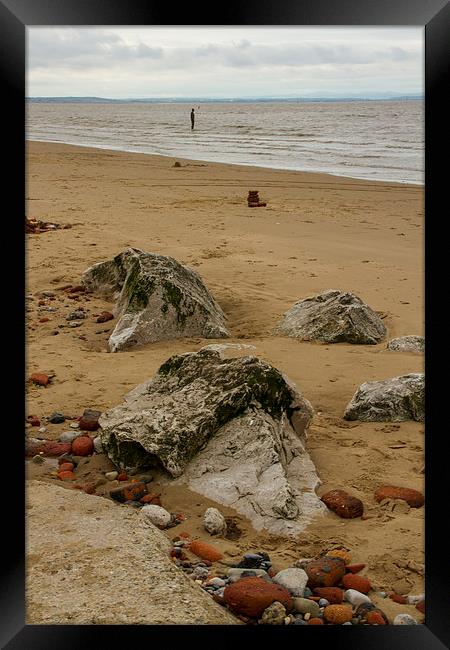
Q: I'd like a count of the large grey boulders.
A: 4